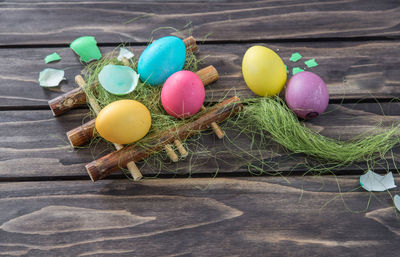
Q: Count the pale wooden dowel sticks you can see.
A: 4